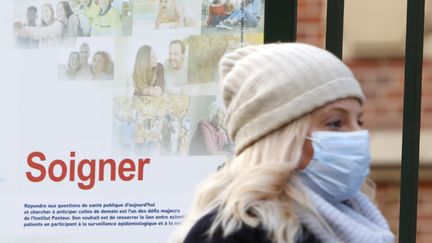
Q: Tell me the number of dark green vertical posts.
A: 3